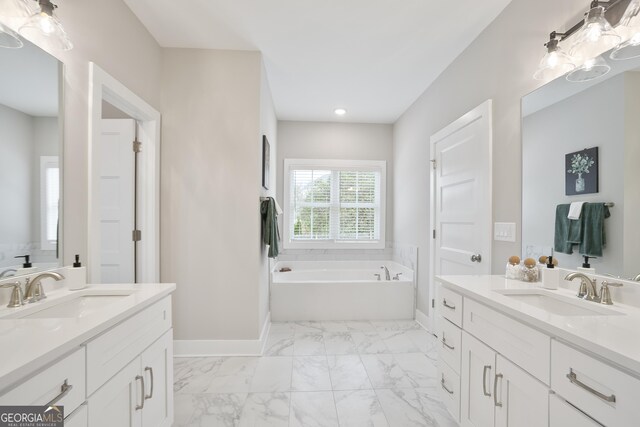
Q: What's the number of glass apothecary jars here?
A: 2